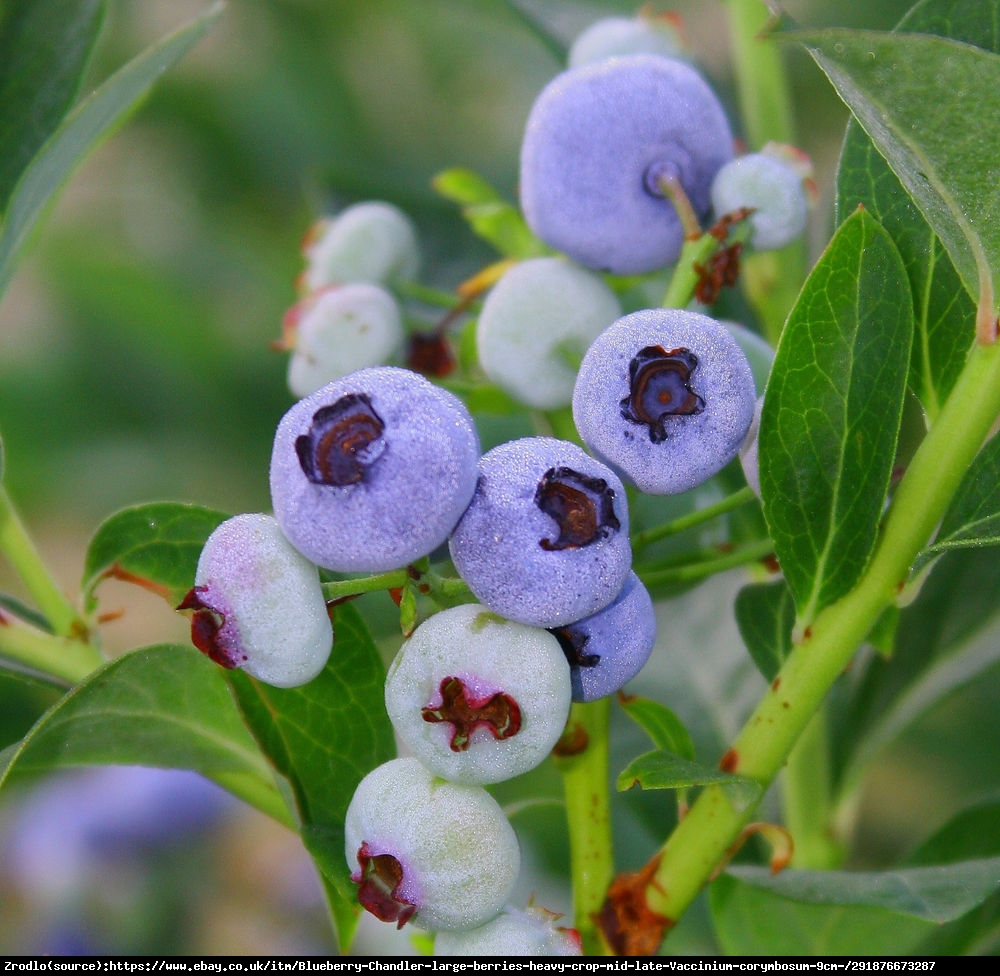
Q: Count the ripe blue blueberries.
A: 5